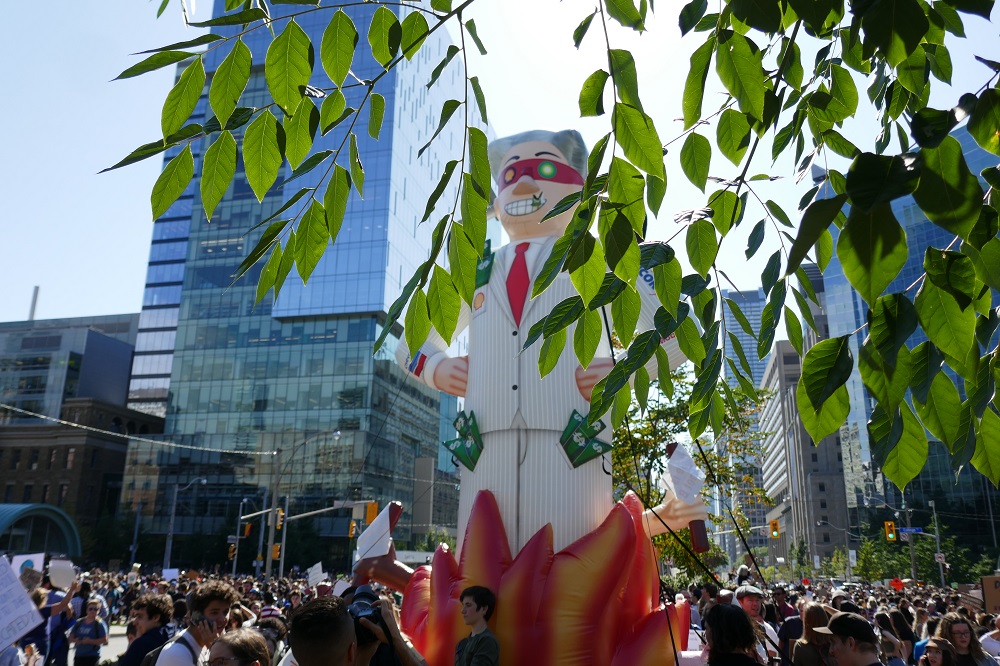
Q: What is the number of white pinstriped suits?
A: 1